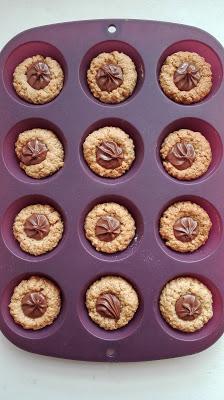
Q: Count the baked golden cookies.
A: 12